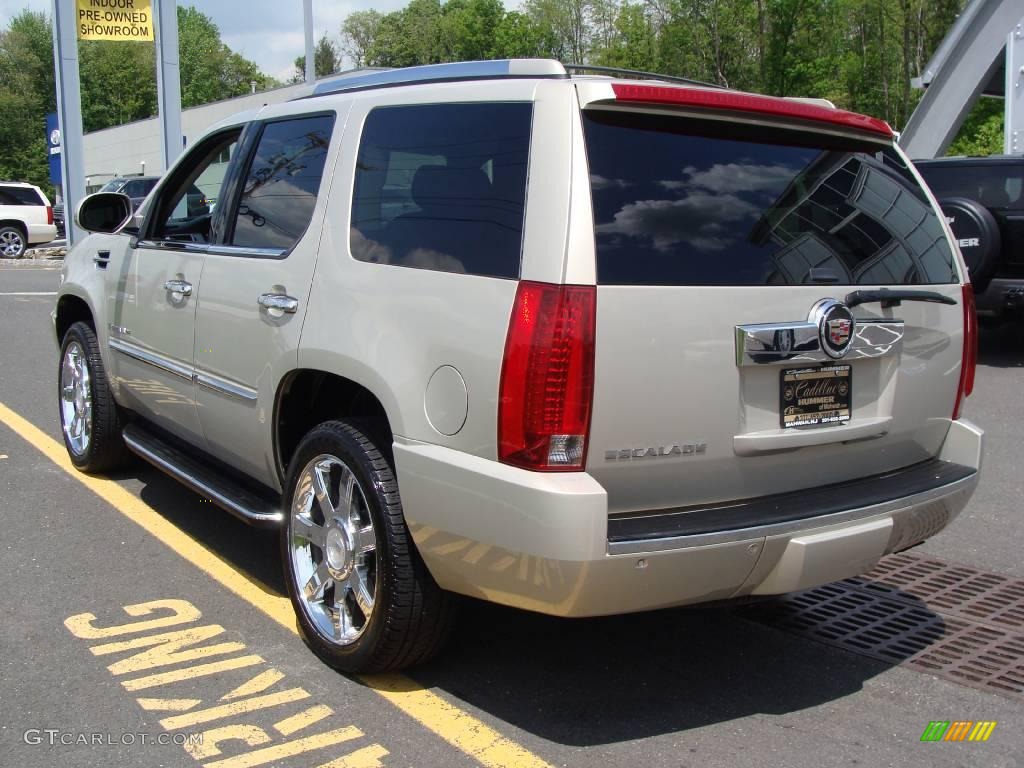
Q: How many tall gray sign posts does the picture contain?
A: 2